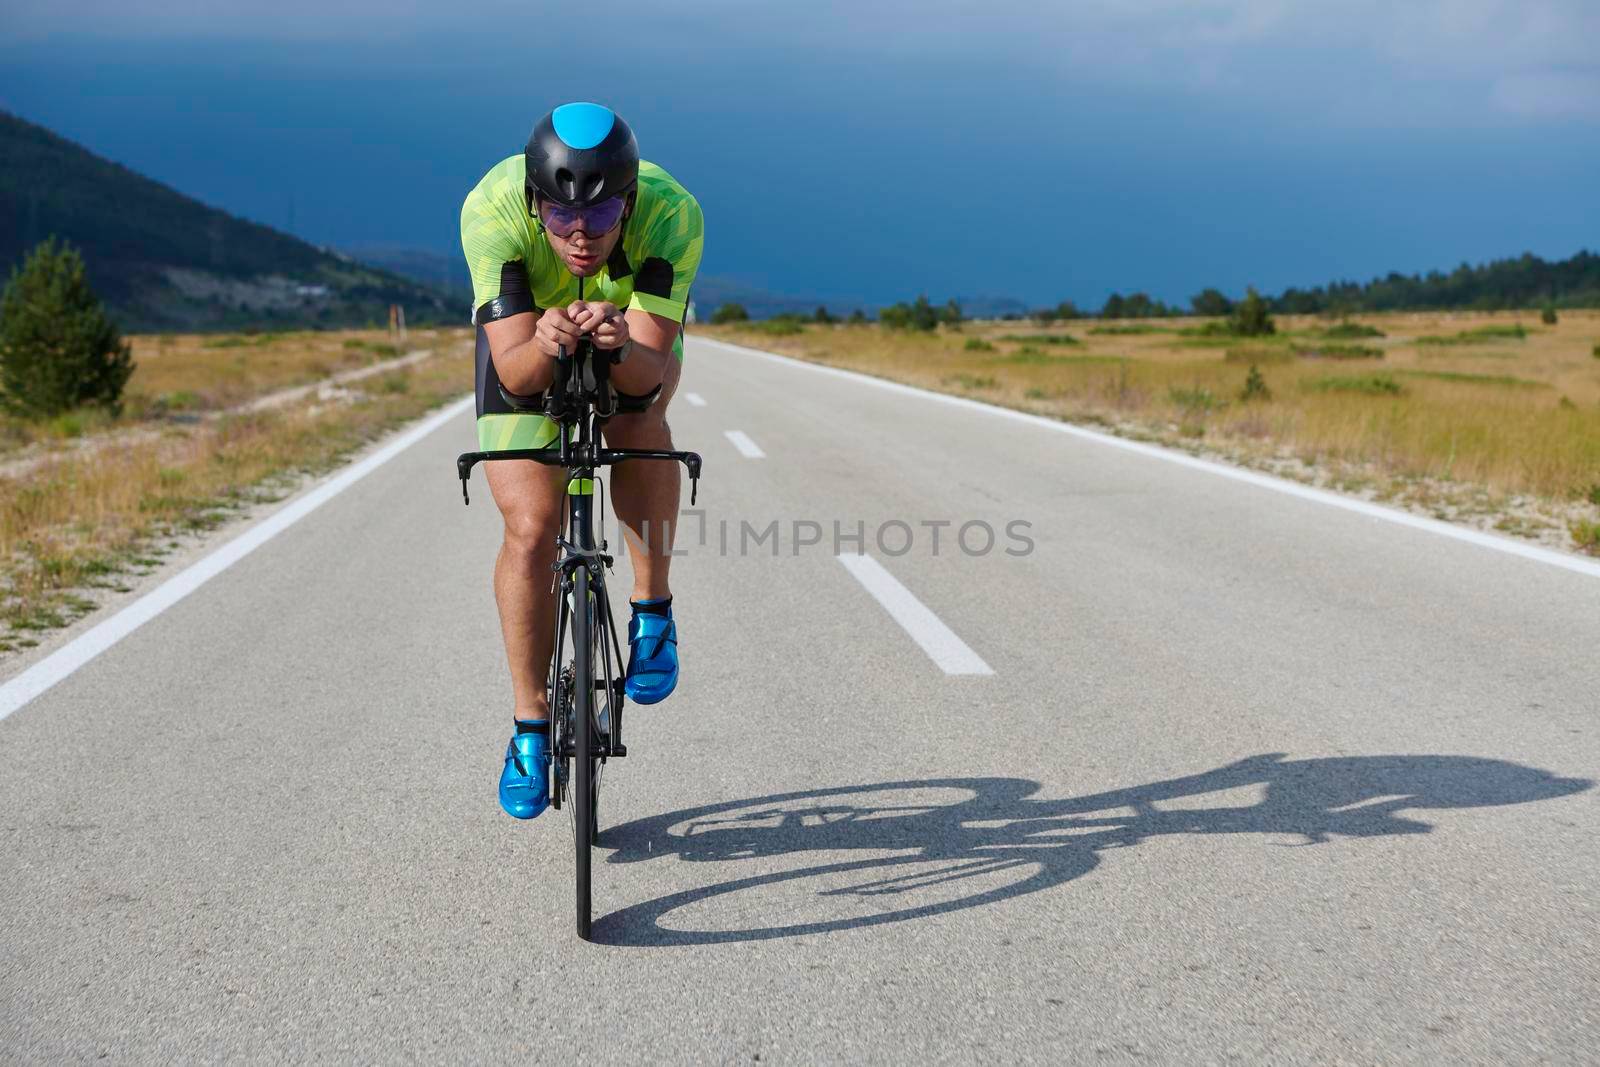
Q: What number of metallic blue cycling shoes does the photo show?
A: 2